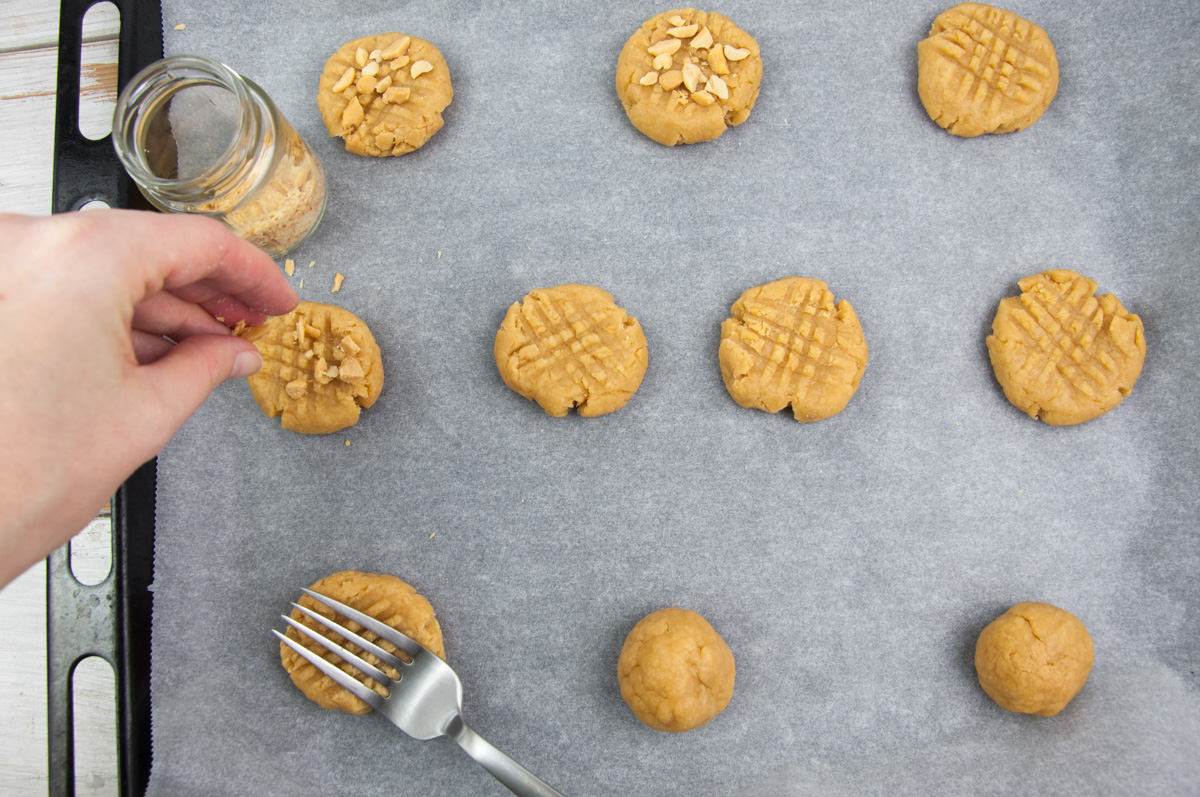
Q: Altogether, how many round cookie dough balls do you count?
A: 2